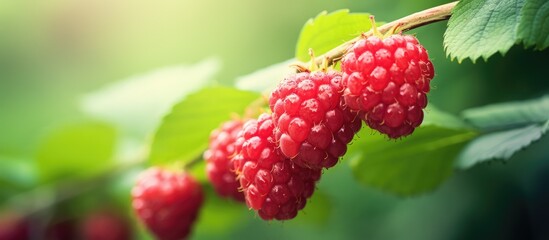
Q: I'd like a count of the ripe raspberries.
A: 5